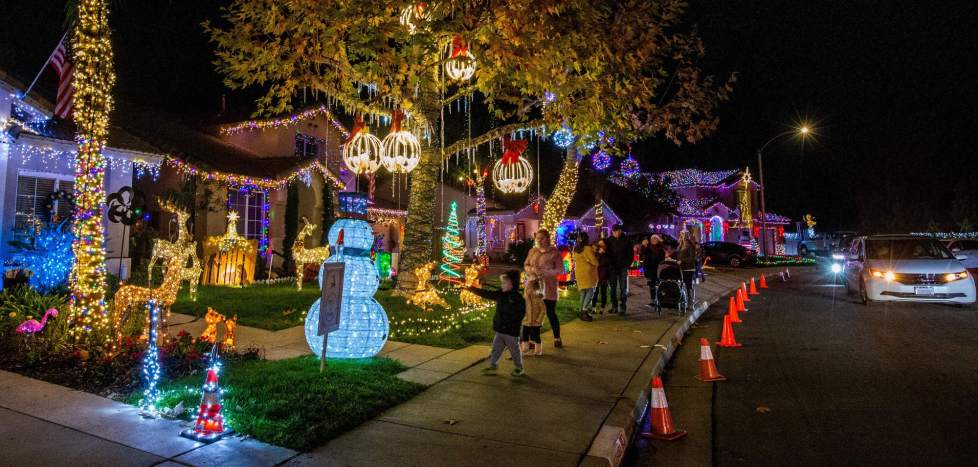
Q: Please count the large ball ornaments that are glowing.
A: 5